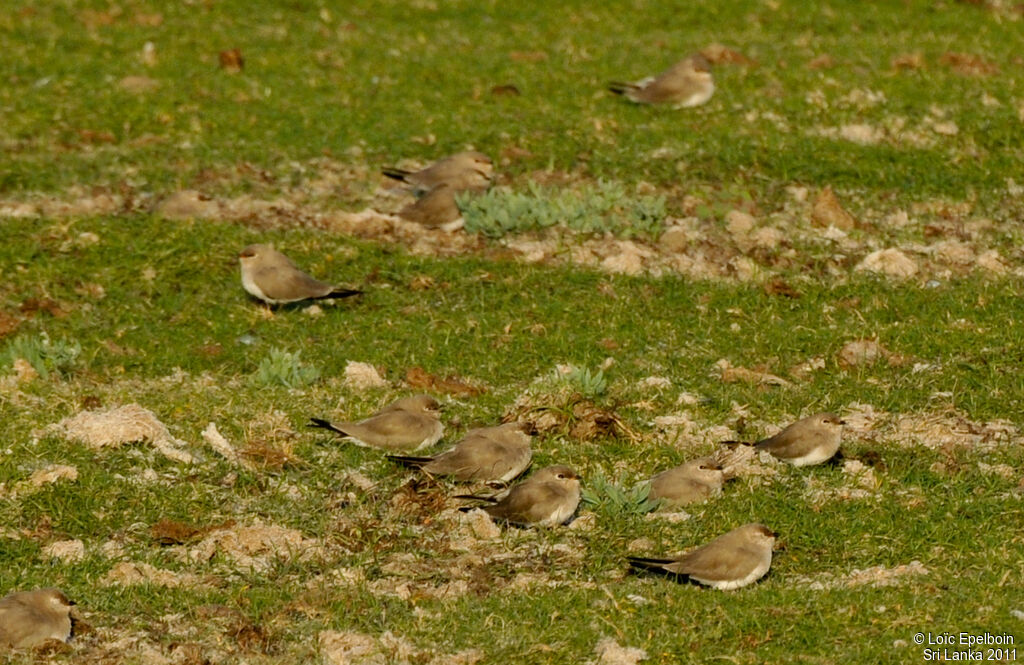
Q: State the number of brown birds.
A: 11